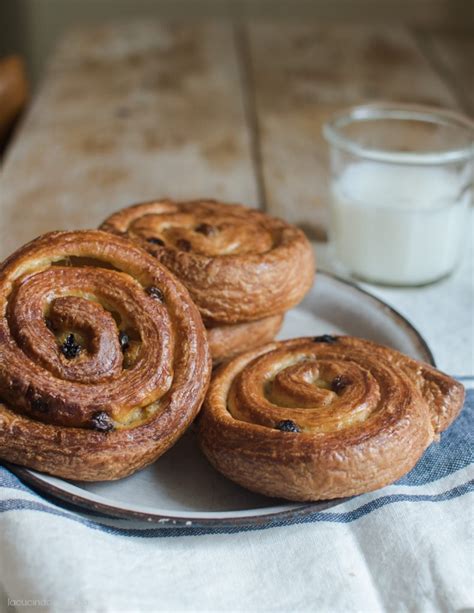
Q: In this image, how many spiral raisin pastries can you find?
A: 4